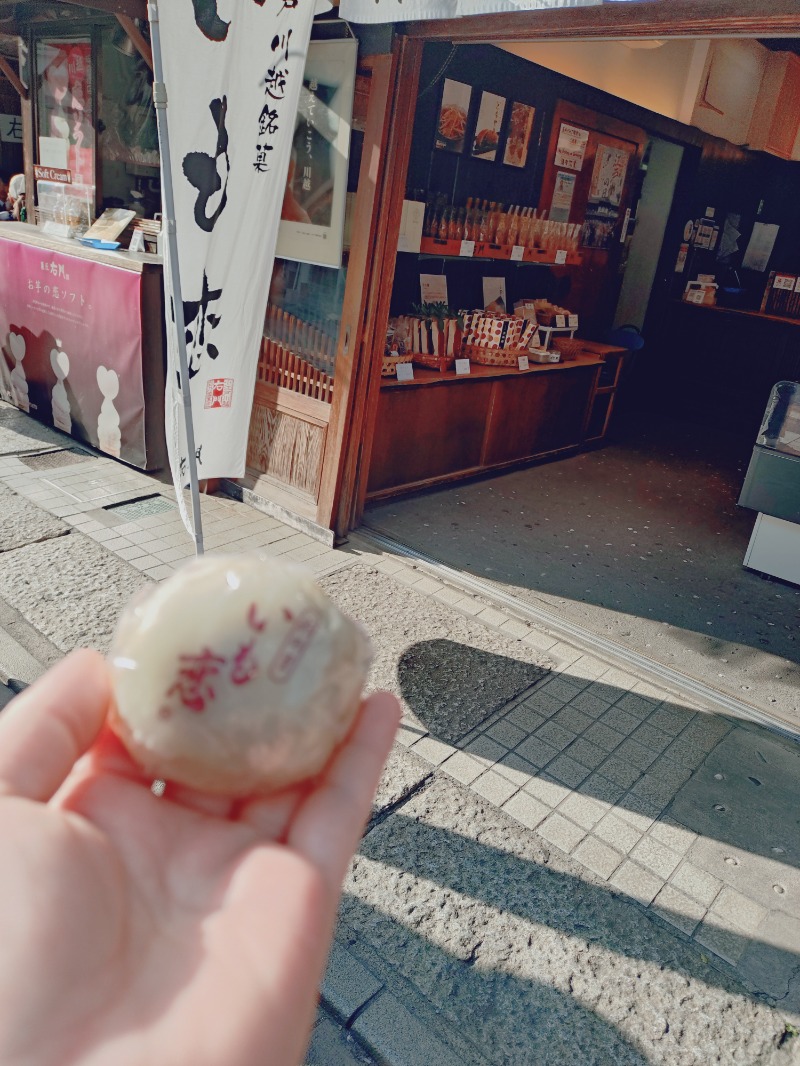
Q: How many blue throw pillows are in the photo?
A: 0